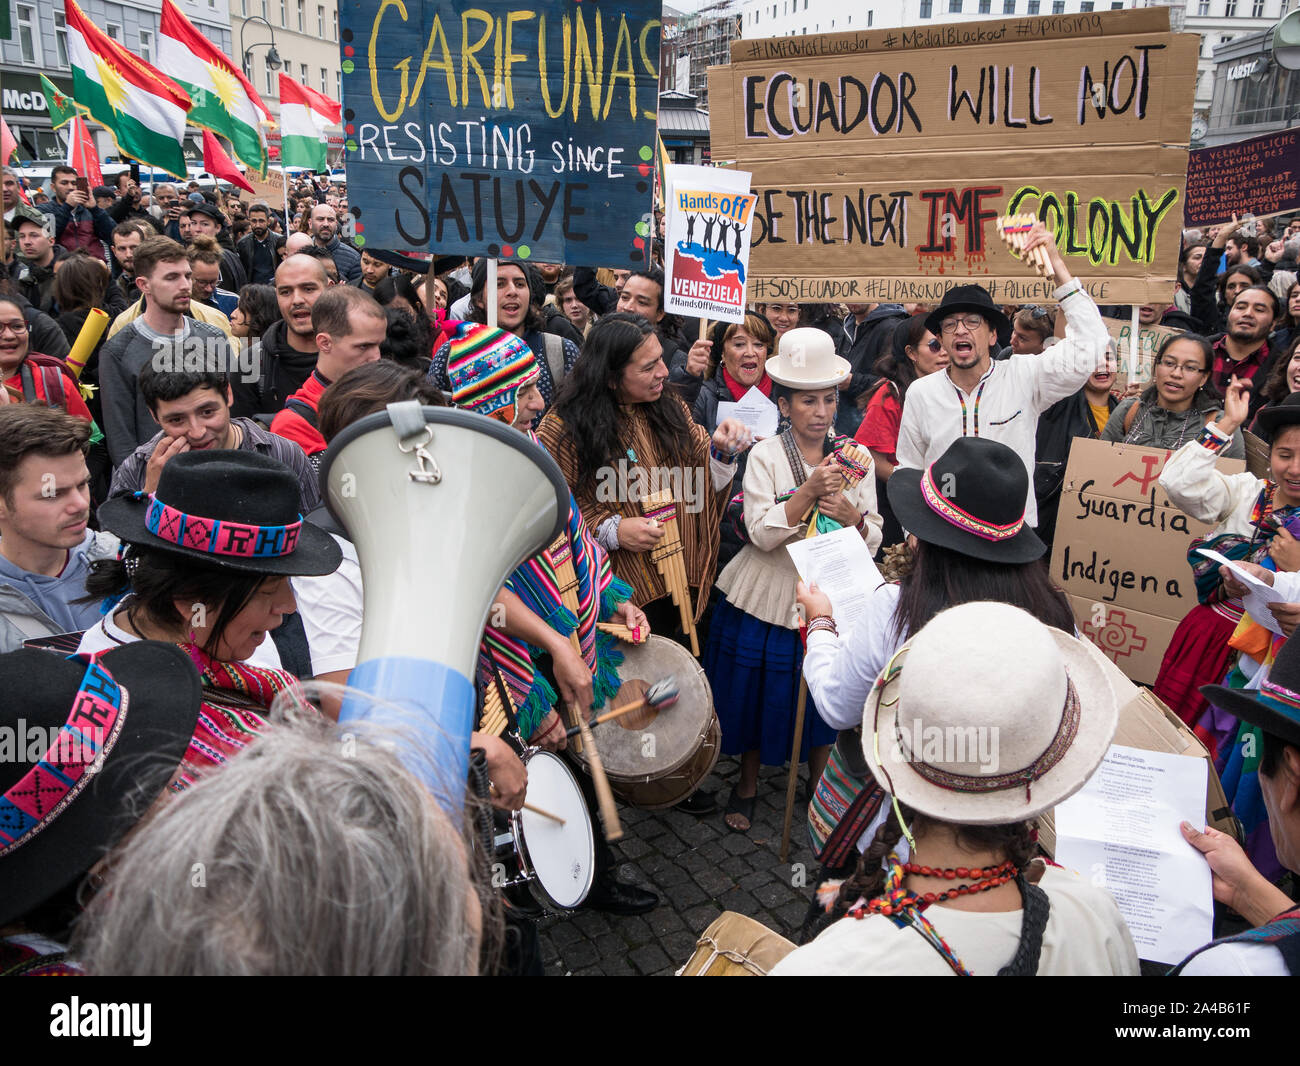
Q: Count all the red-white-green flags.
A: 3